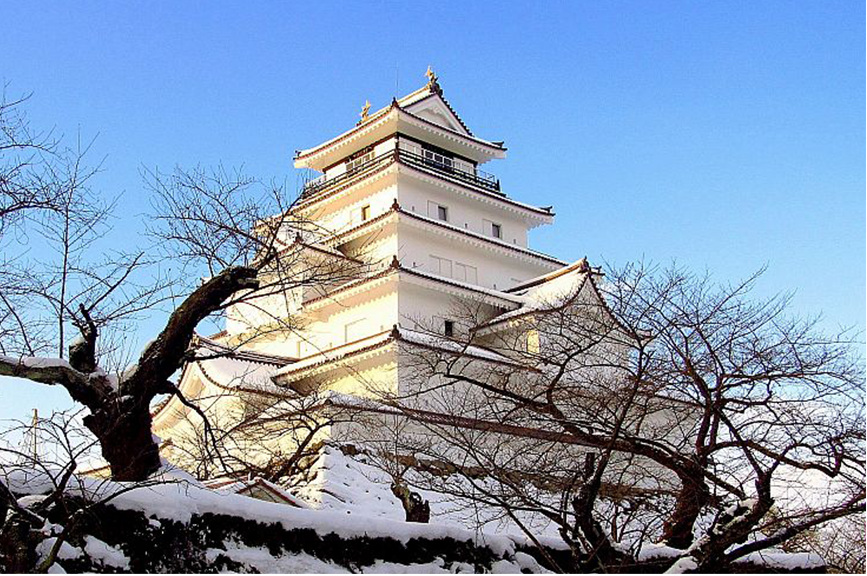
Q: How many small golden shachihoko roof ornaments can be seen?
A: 2